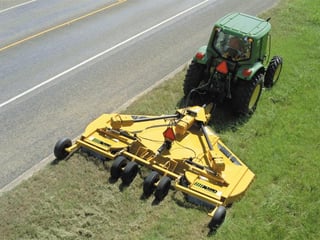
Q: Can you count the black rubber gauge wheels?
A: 6